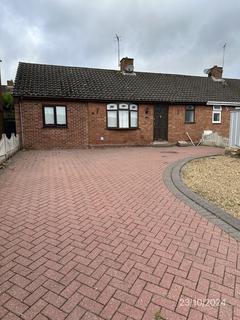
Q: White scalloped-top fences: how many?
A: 1